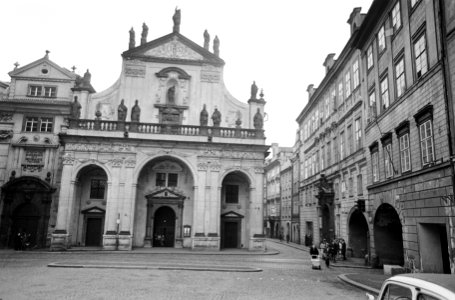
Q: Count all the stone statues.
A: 14